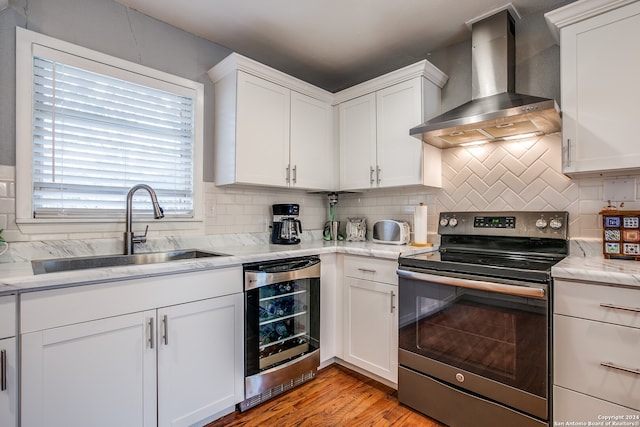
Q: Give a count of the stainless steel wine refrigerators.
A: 1